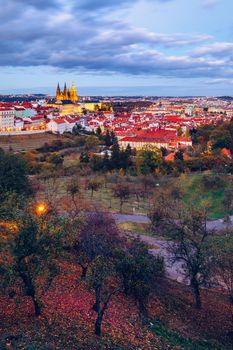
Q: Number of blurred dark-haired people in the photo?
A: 0